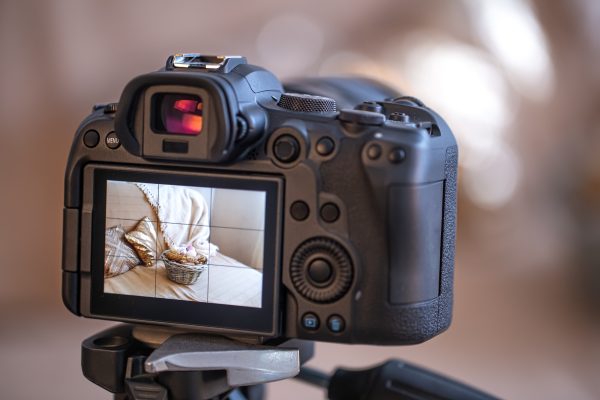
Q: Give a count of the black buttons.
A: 11